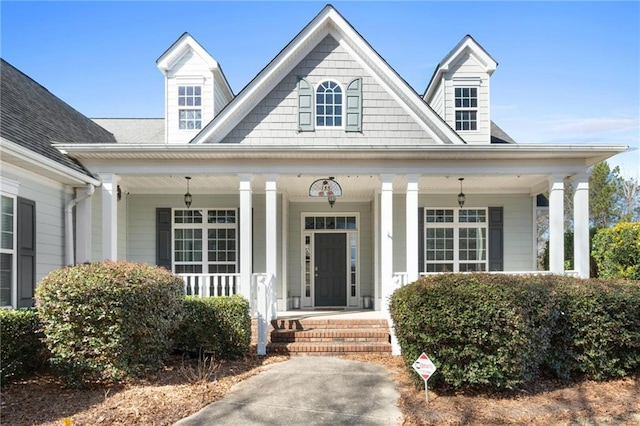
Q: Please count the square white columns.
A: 7